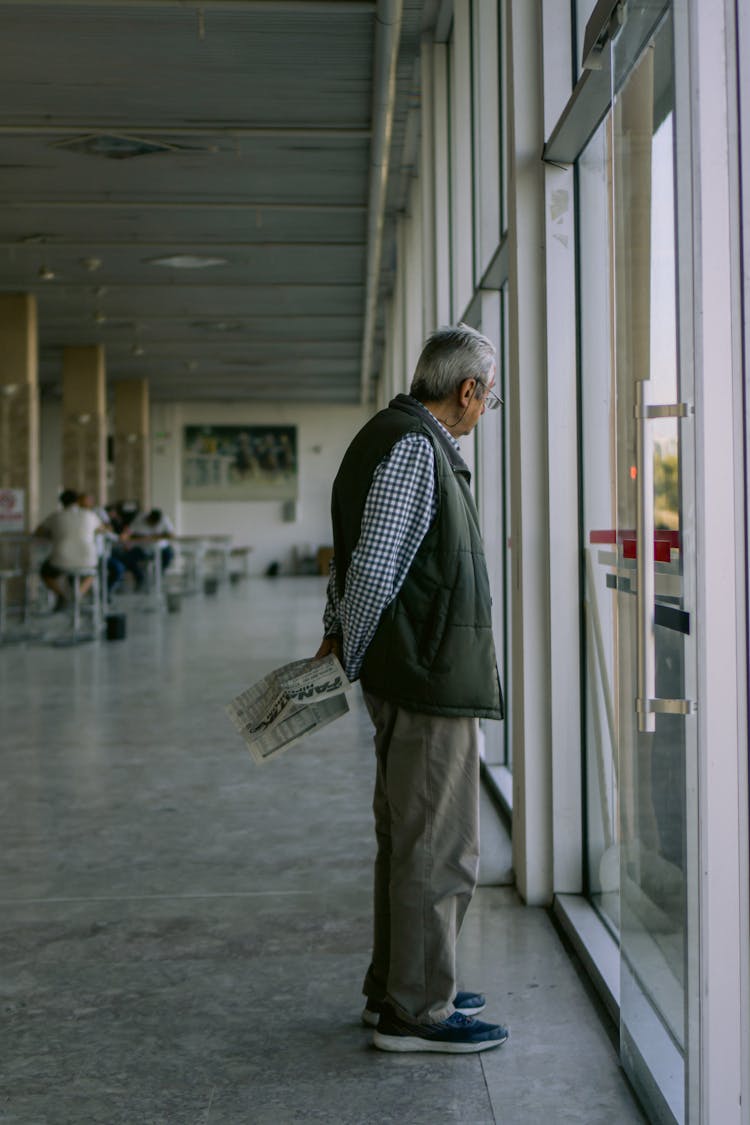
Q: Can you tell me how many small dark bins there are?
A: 4